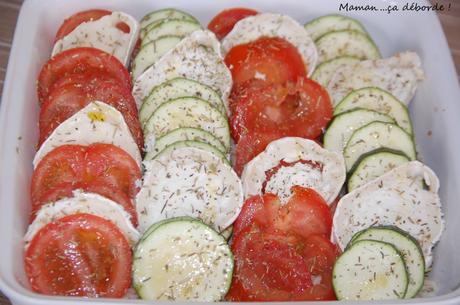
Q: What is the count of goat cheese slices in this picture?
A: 9